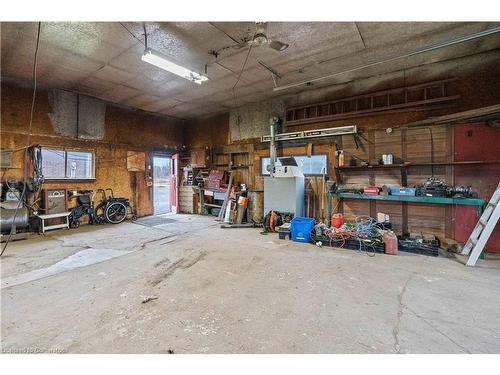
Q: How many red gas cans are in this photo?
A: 2